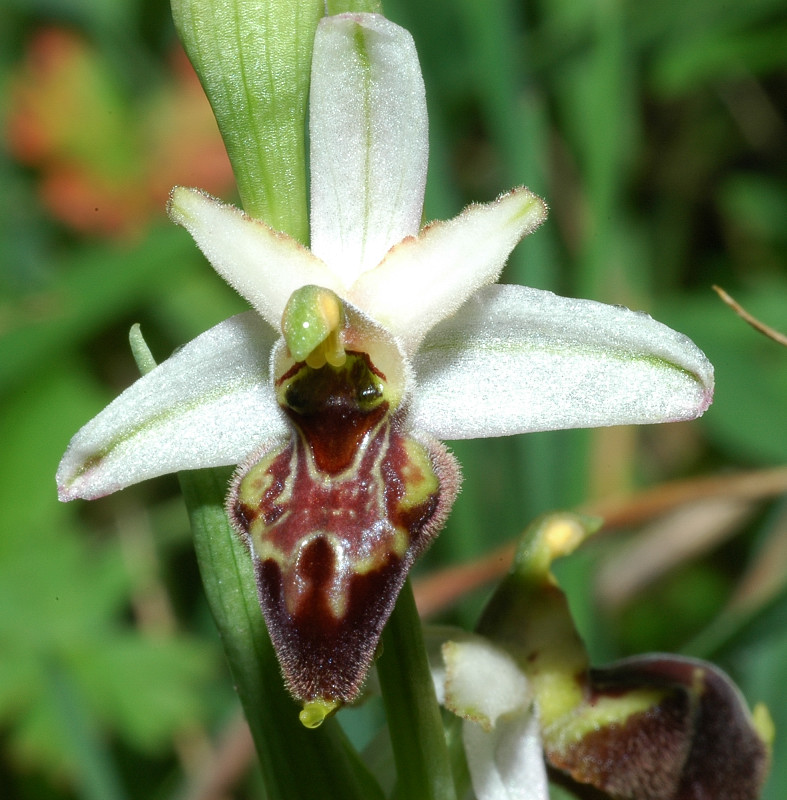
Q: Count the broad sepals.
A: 3